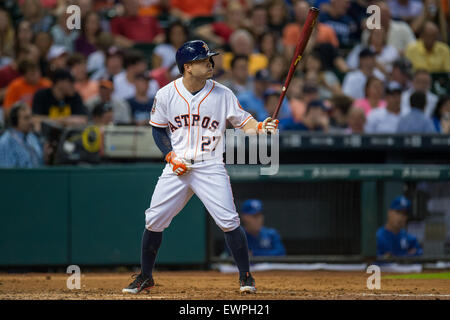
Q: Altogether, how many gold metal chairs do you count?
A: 0